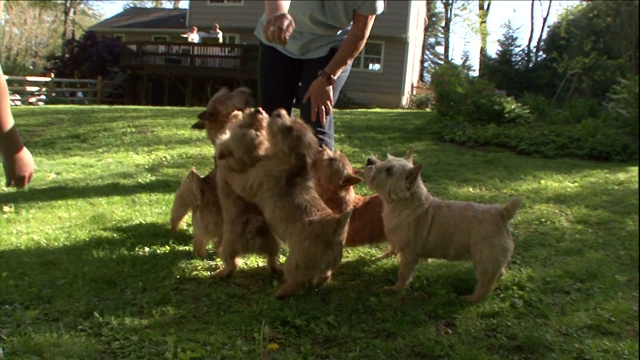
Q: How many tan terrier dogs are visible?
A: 5